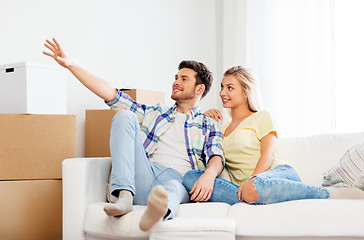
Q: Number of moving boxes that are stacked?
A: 5